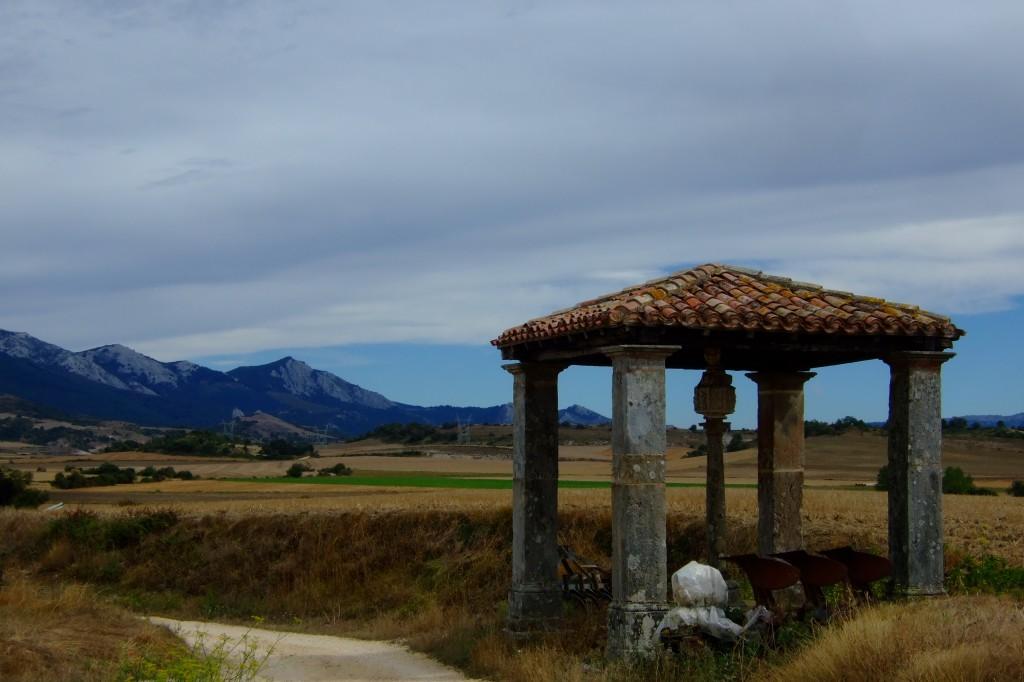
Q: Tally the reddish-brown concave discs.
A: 3